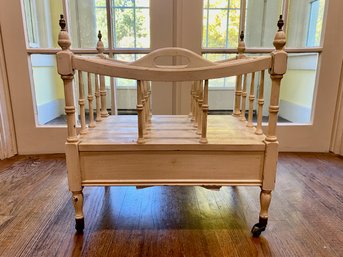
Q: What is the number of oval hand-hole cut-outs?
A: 1